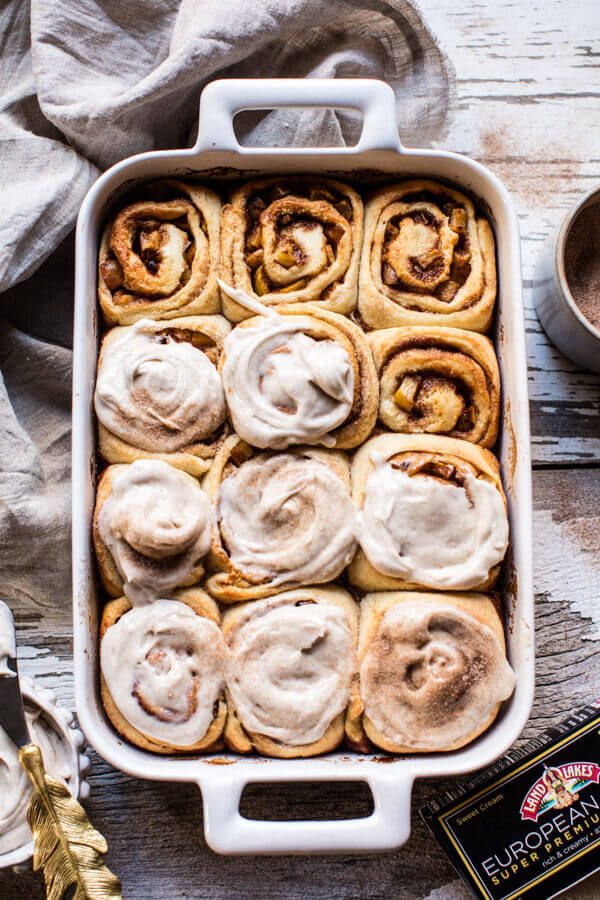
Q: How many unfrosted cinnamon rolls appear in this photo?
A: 4